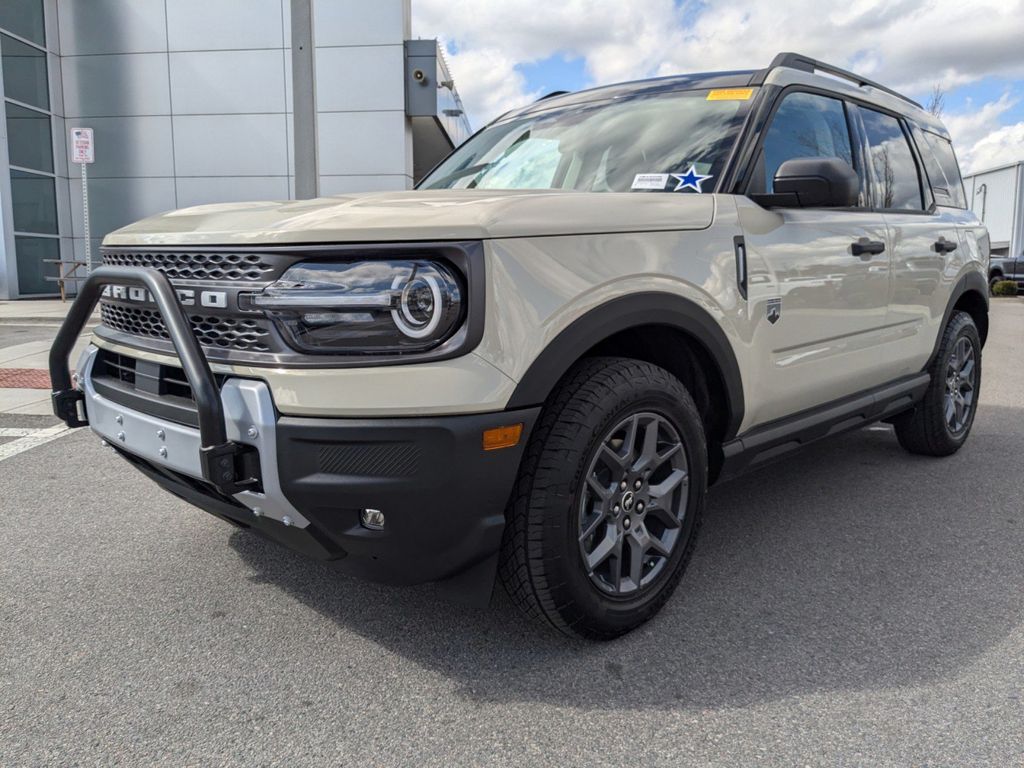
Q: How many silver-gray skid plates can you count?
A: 1